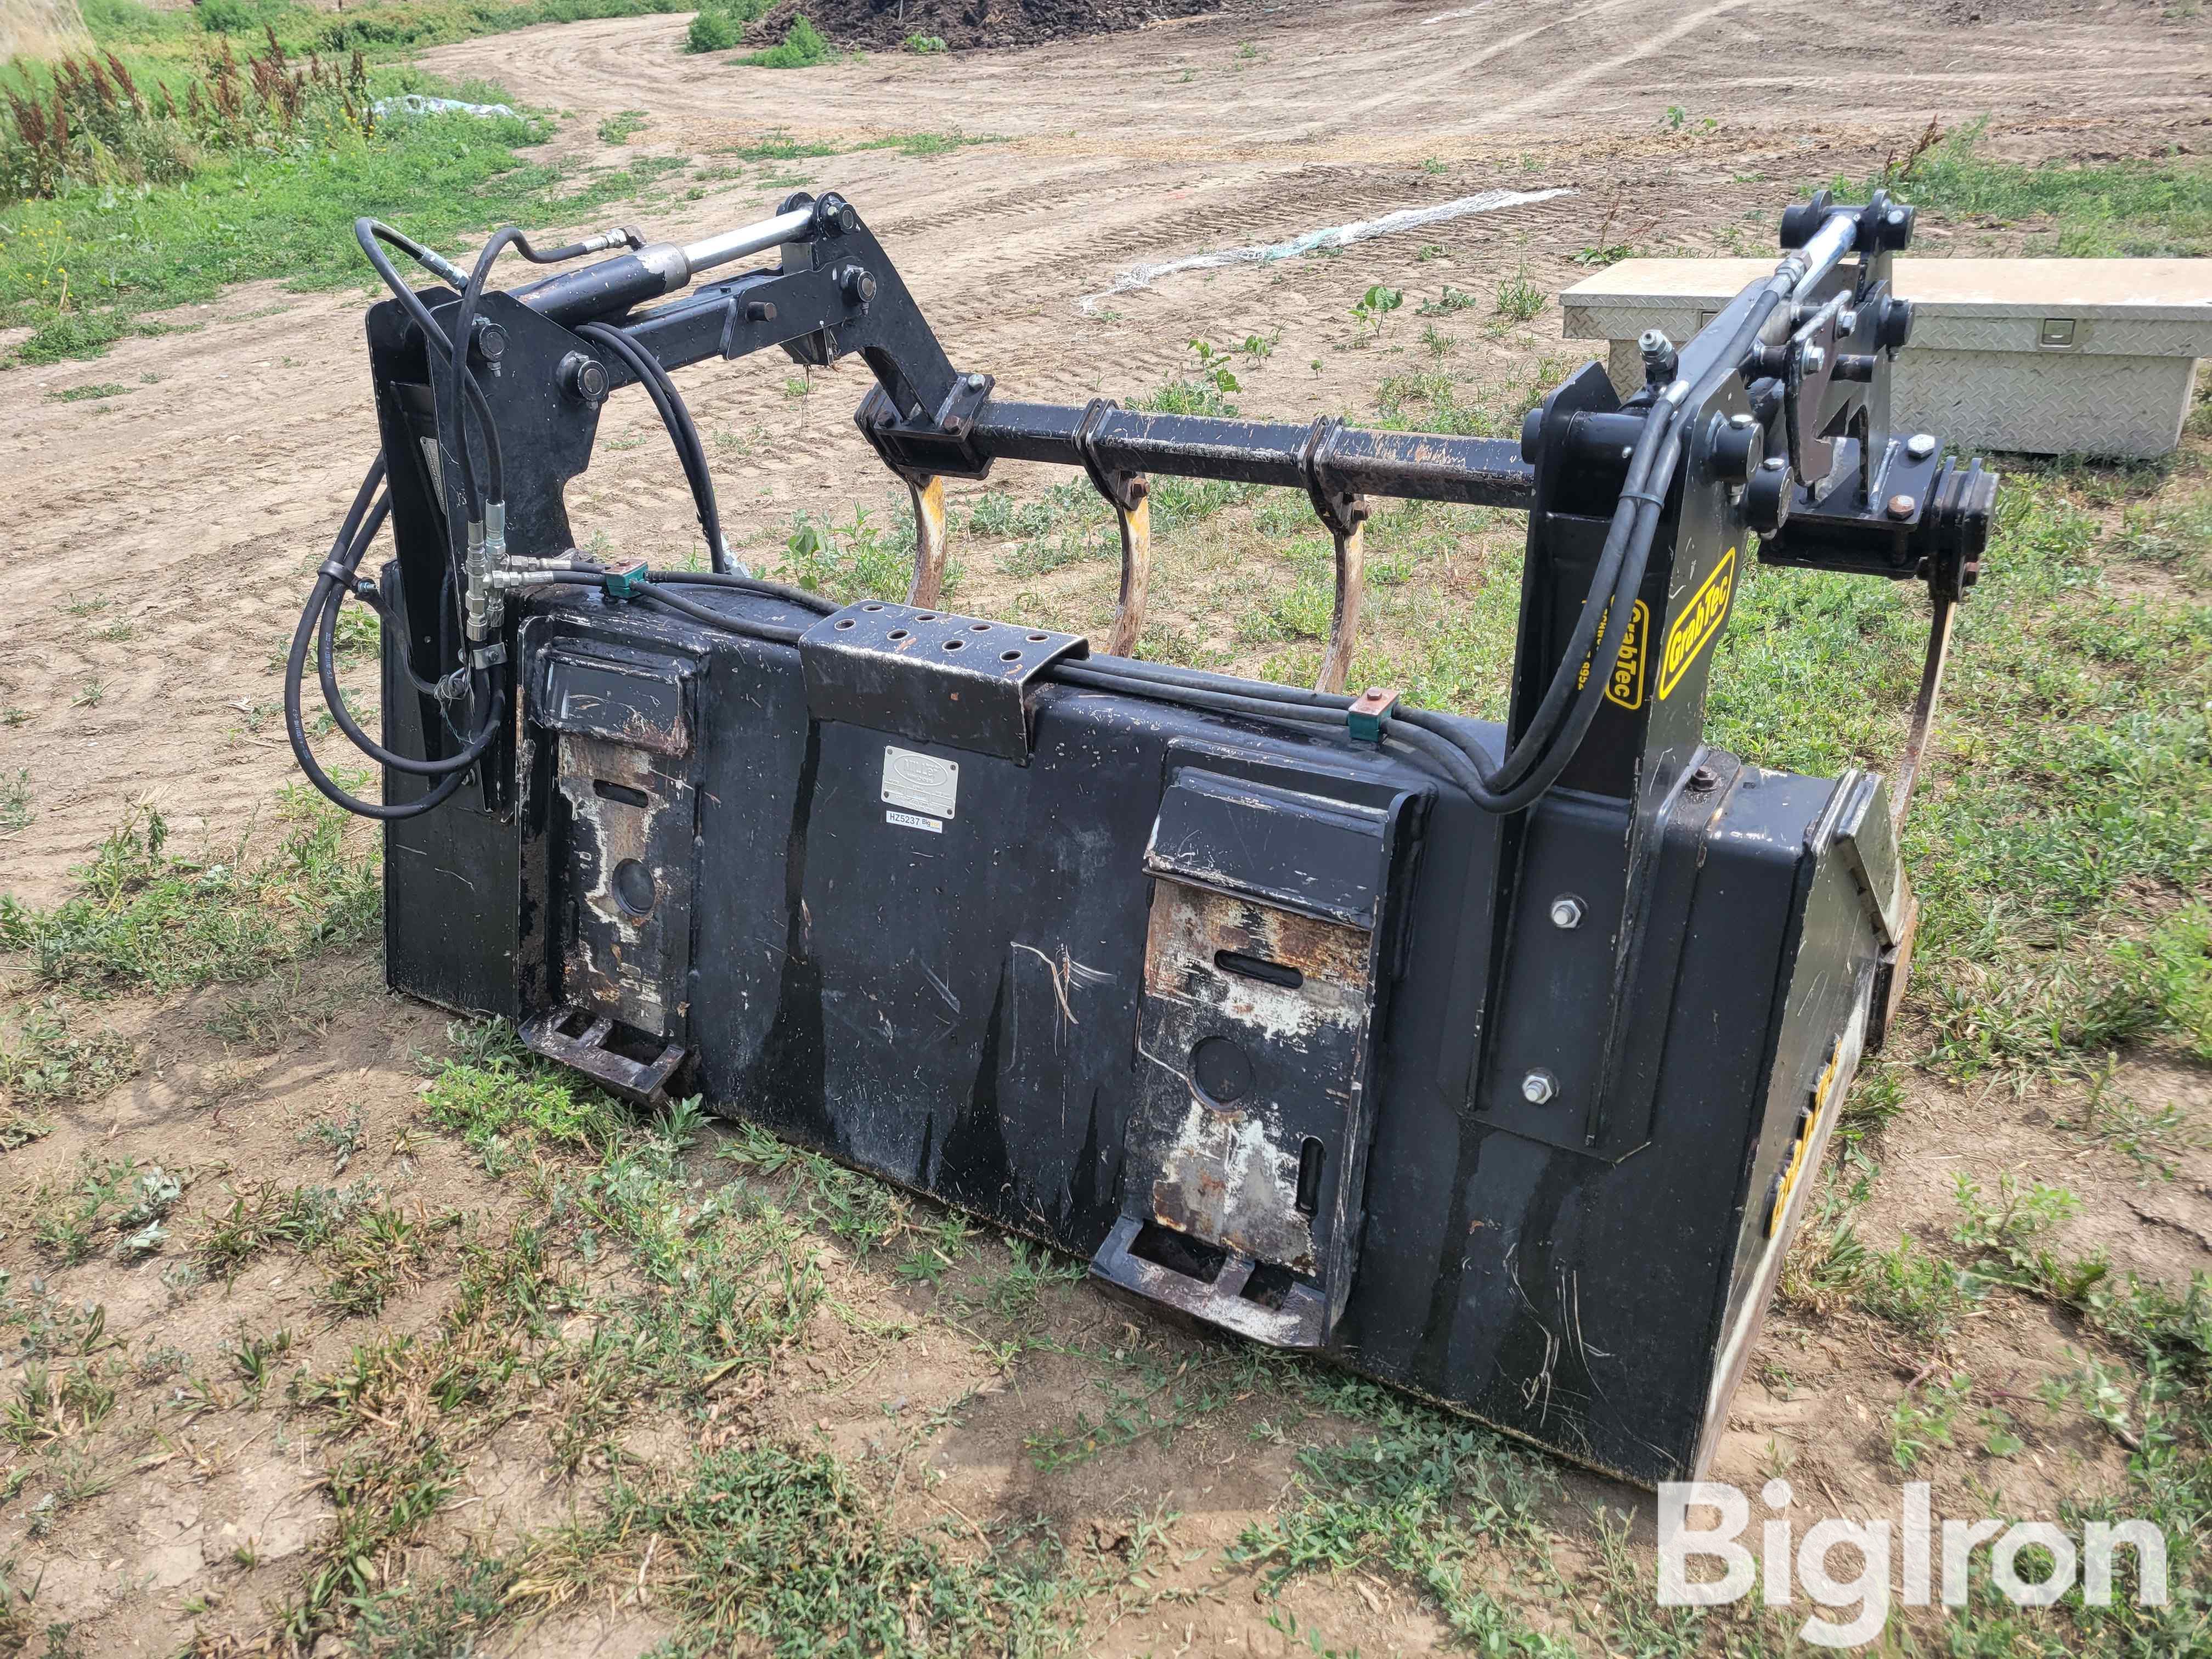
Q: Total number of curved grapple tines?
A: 4